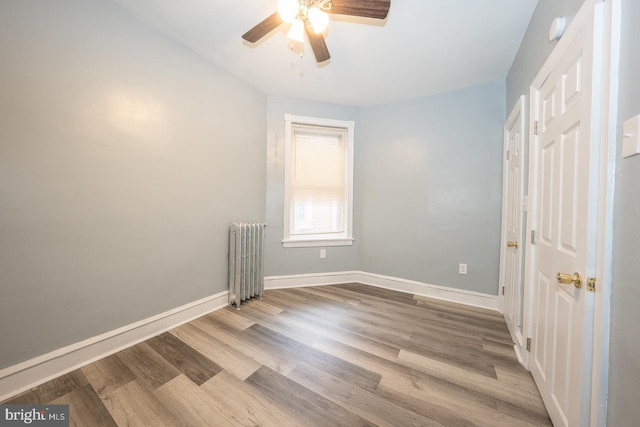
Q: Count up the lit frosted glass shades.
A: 3